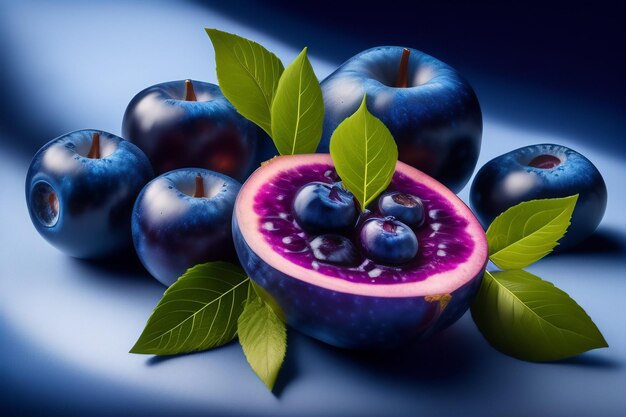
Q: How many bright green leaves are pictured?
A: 7